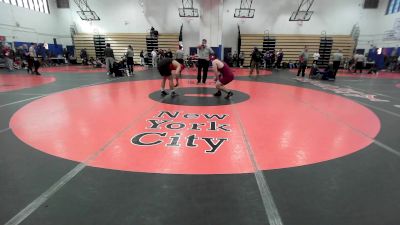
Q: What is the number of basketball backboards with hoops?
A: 4